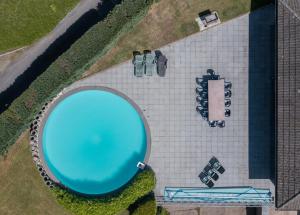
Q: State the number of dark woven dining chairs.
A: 11